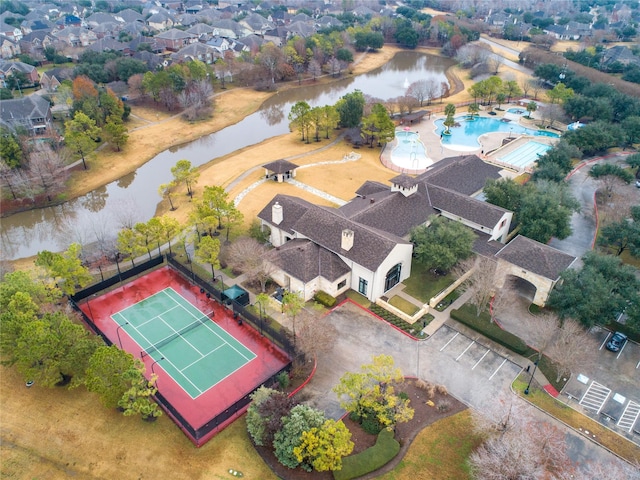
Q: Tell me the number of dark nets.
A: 1